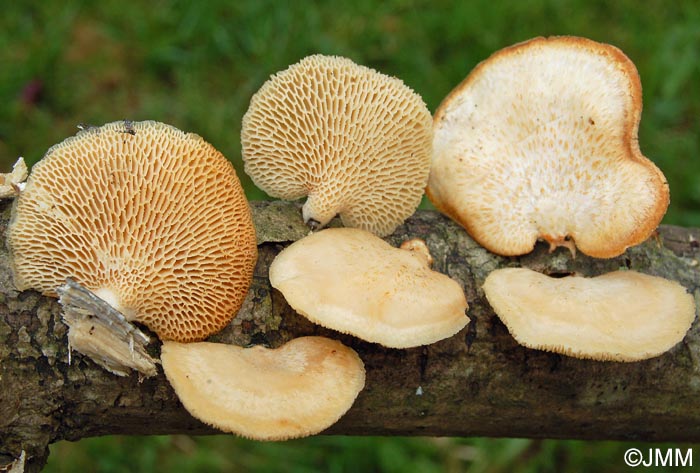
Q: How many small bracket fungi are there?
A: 6